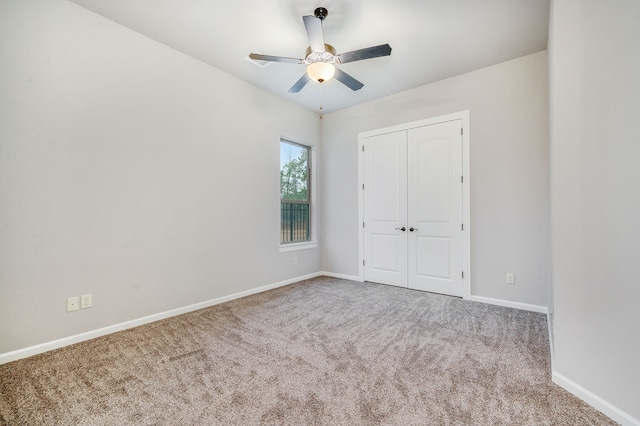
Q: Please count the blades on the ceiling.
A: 5